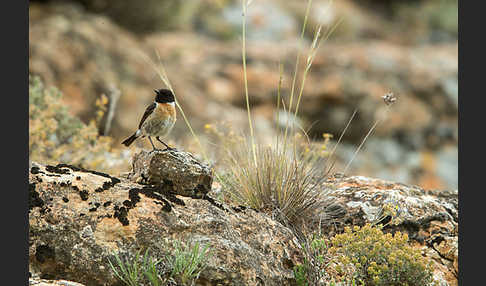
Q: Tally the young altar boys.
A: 0